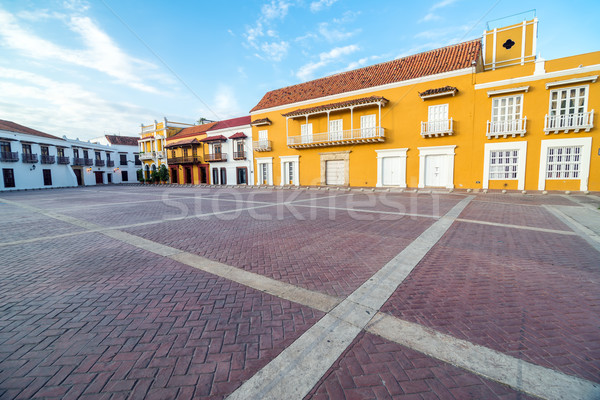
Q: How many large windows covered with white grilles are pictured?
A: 2